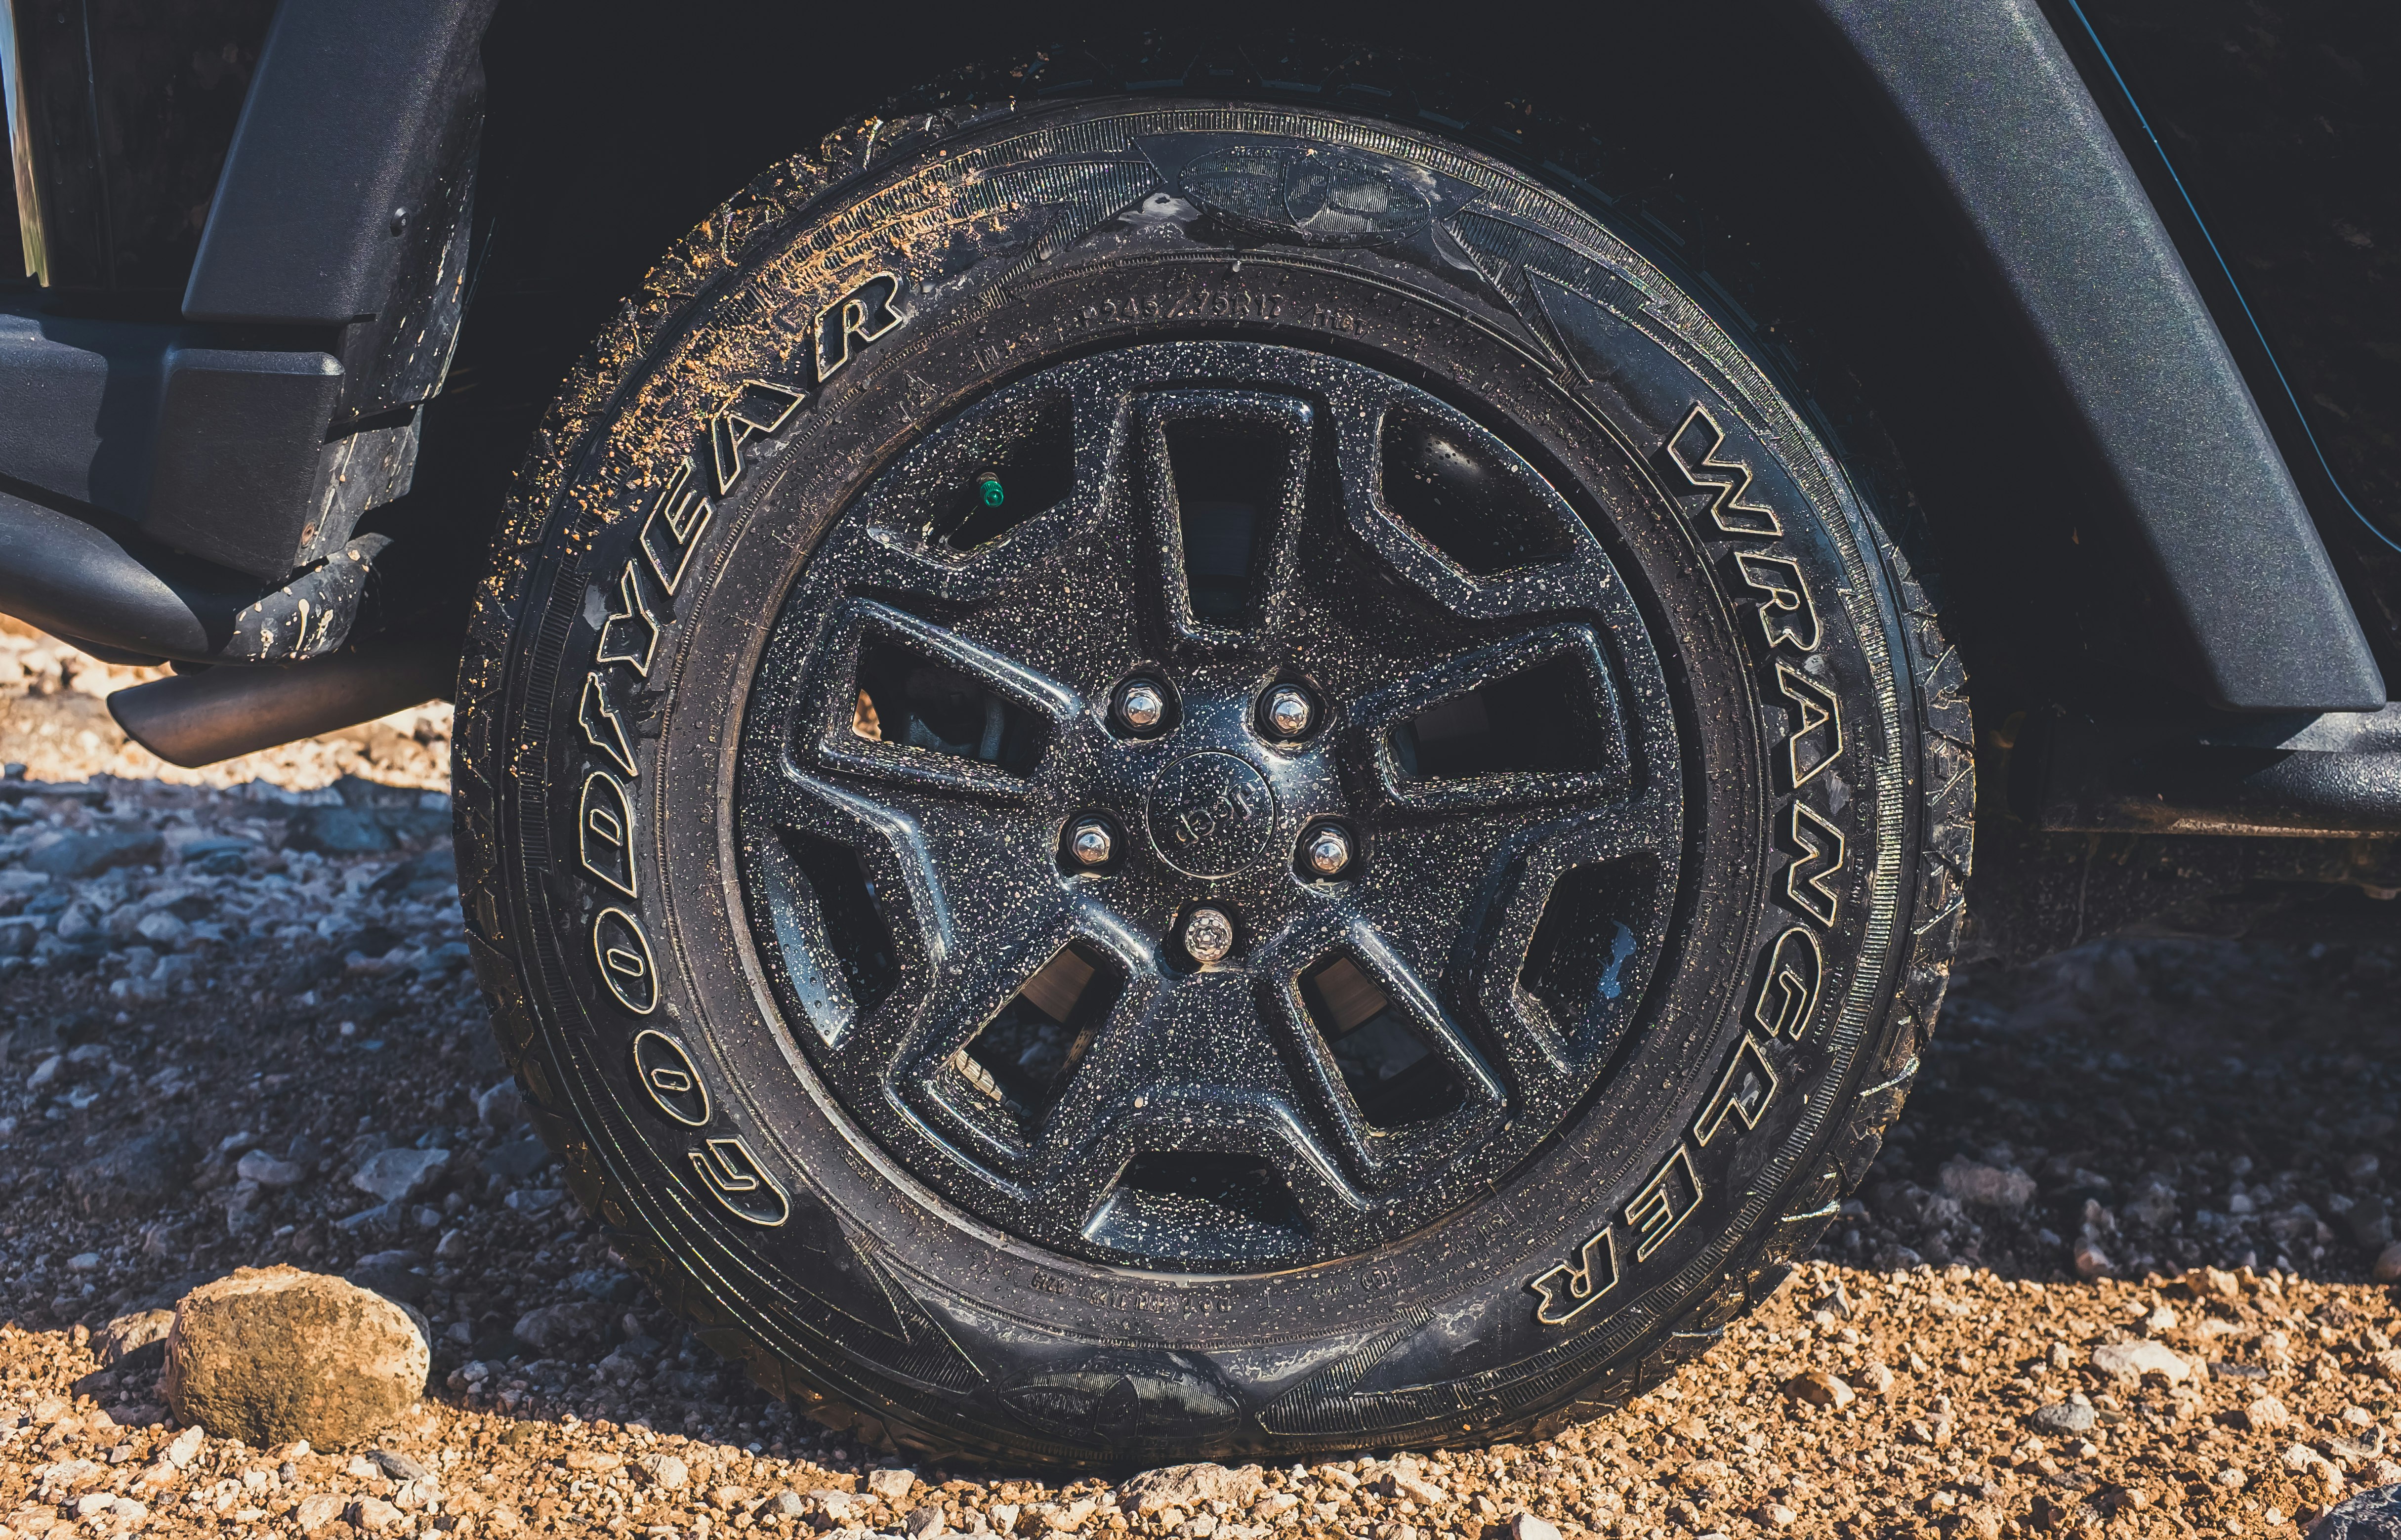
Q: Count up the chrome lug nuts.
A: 5